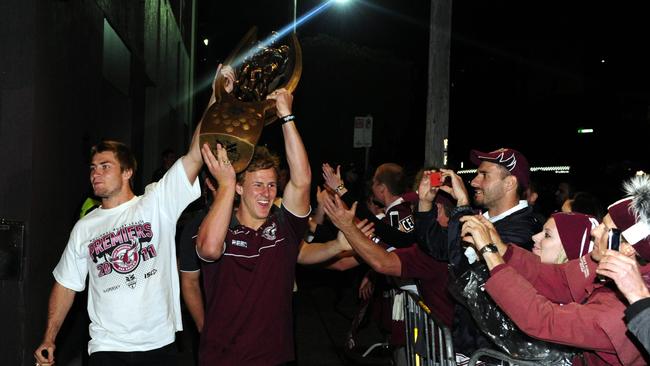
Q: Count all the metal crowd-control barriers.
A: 2